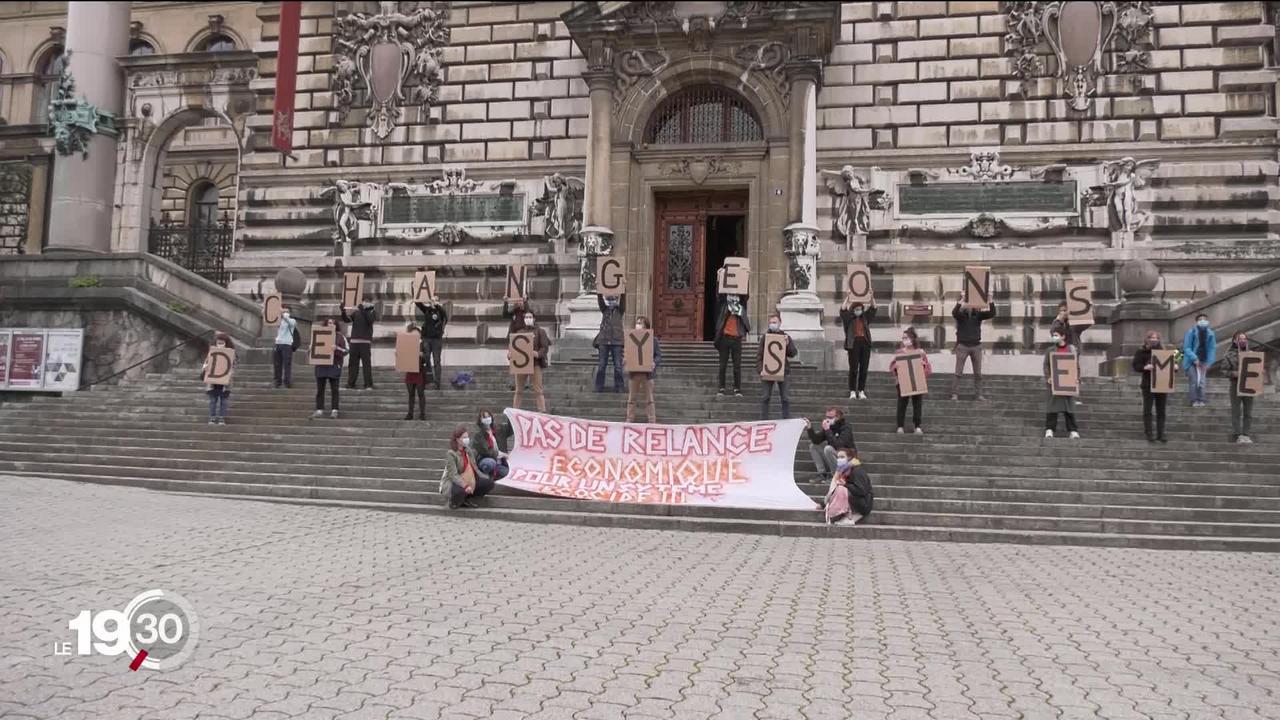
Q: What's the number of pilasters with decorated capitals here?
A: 2